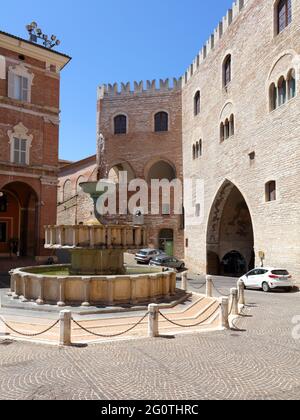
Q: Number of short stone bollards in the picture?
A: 7